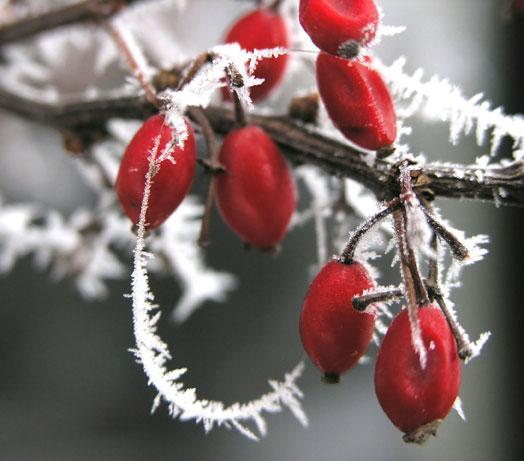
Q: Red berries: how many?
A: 7